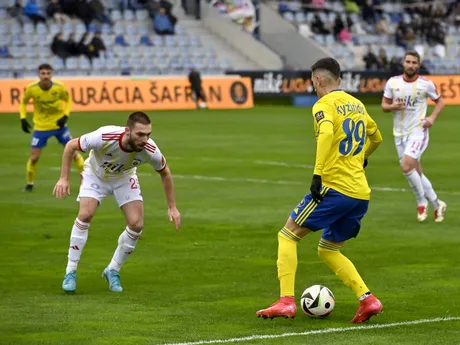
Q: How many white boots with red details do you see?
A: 2